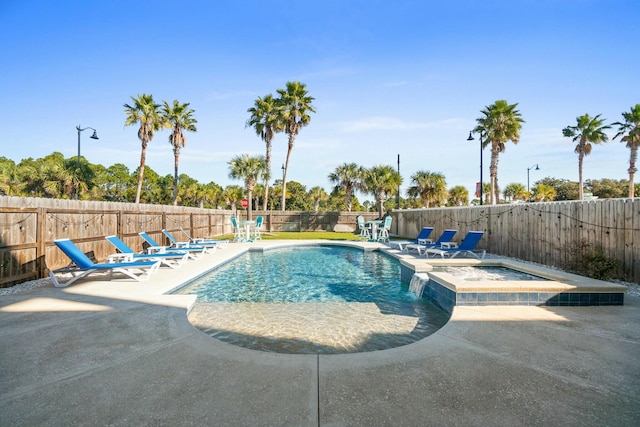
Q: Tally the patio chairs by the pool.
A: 12